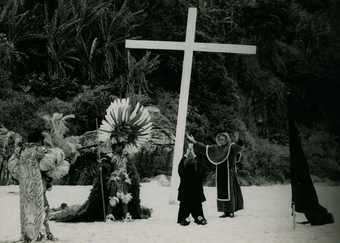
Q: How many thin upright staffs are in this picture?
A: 2